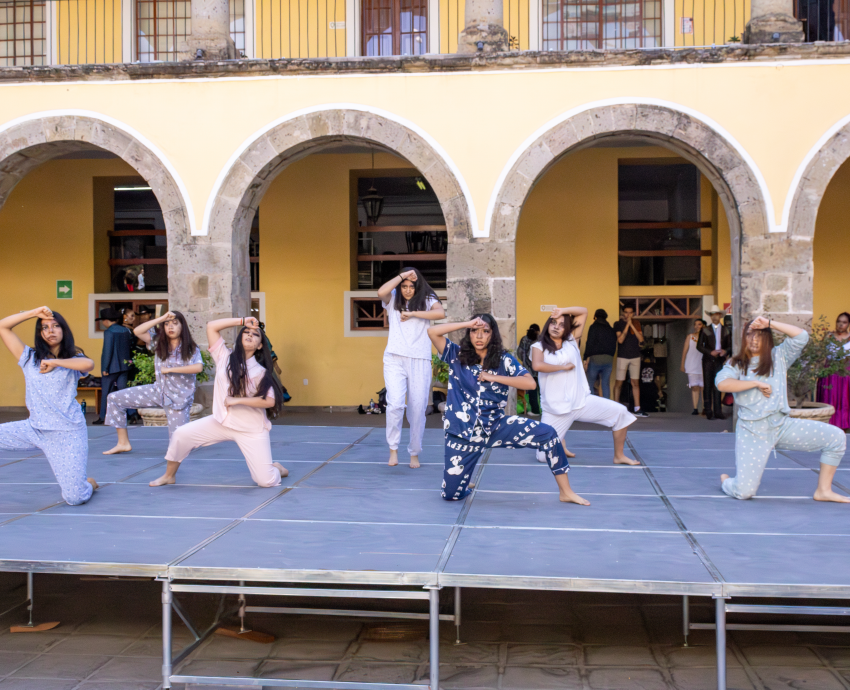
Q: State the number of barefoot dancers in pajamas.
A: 7